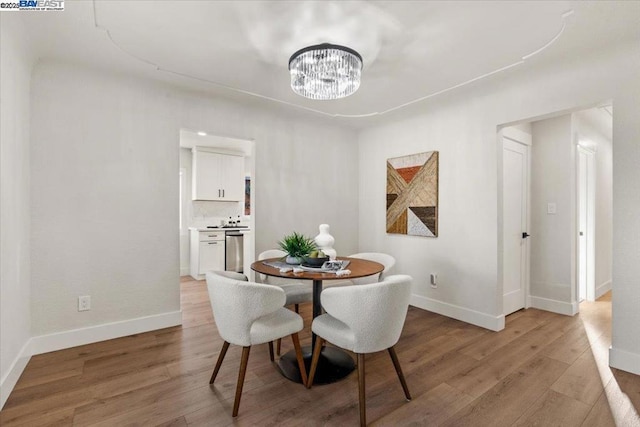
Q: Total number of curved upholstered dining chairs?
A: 4